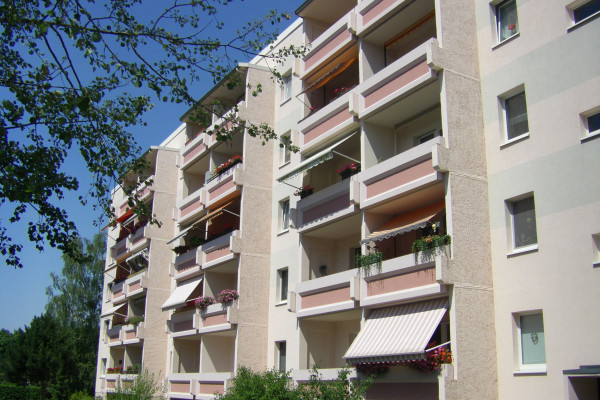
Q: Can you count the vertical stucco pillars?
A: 3